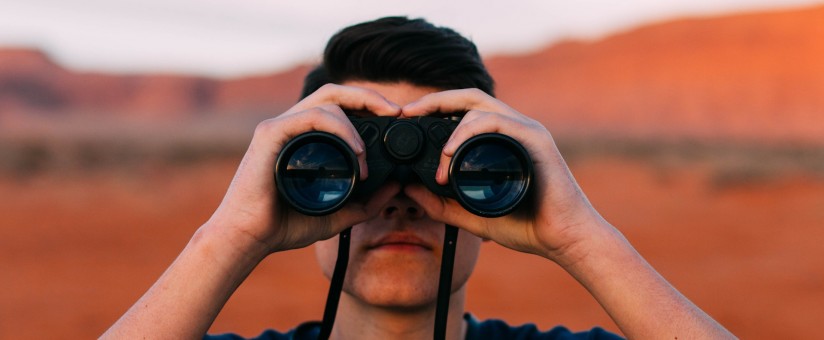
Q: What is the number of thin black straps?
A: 2